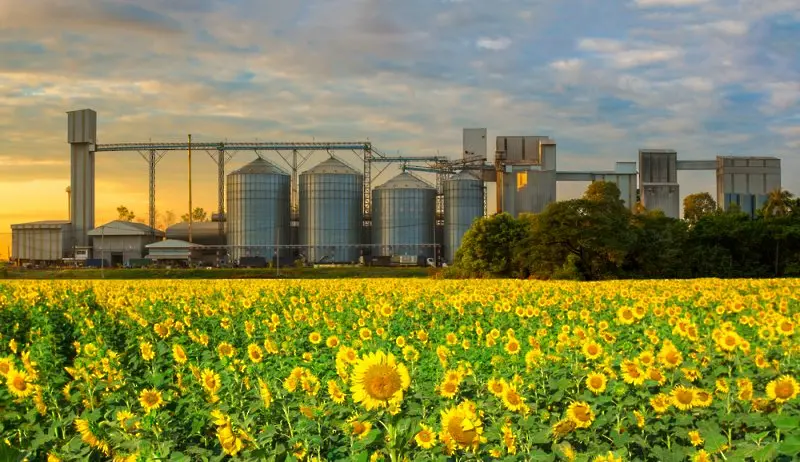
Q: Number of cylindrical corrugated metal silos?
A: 4